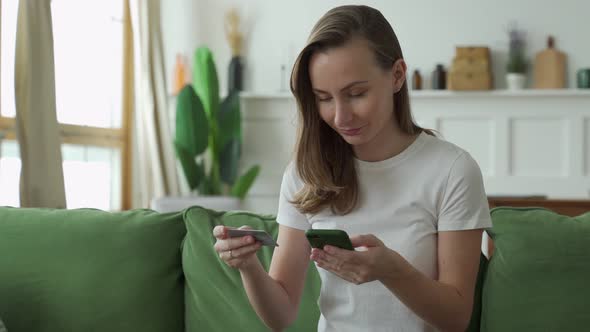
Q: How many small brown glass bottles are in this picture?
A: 2